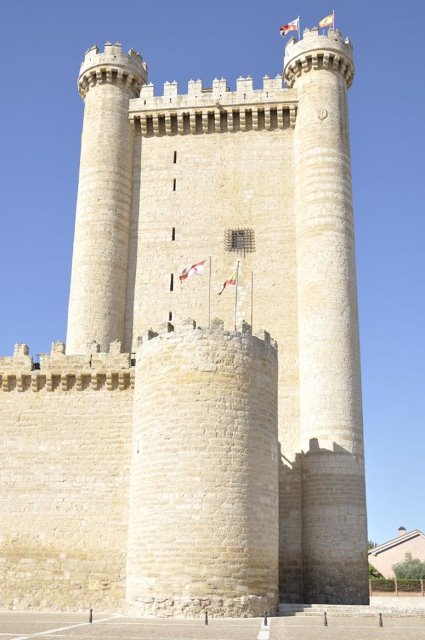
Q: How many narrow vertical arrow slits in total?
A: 5